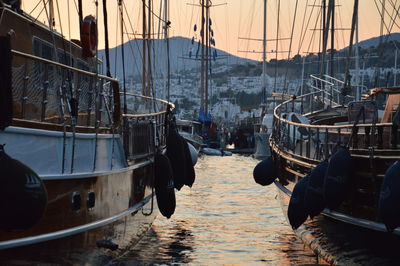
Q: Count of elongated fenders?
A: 7